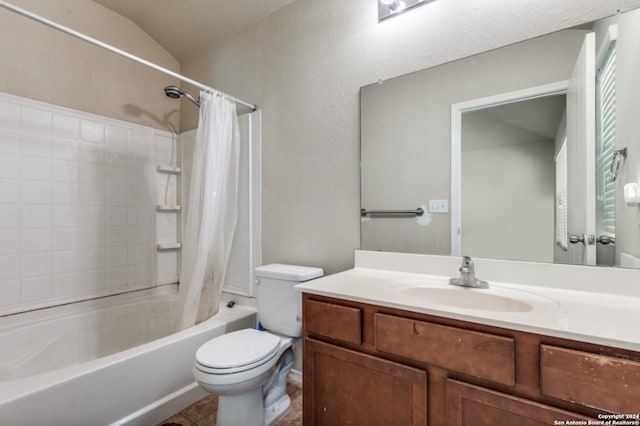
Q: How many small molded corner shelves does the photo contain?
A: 3